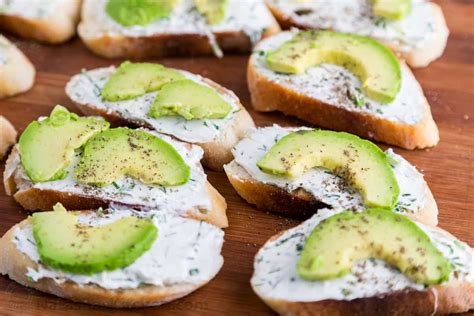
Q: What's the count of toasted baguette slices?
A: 11